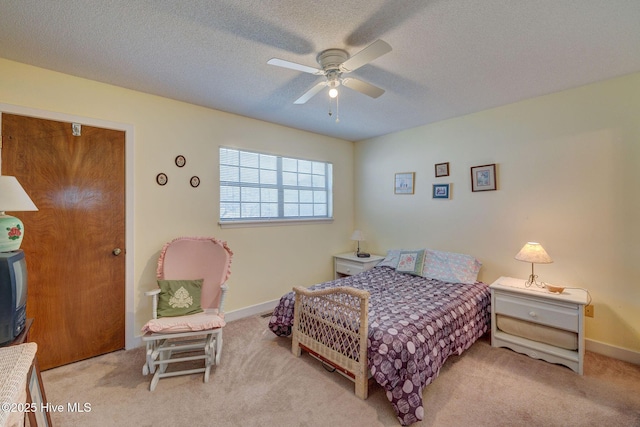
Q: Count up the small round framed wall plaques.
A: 3